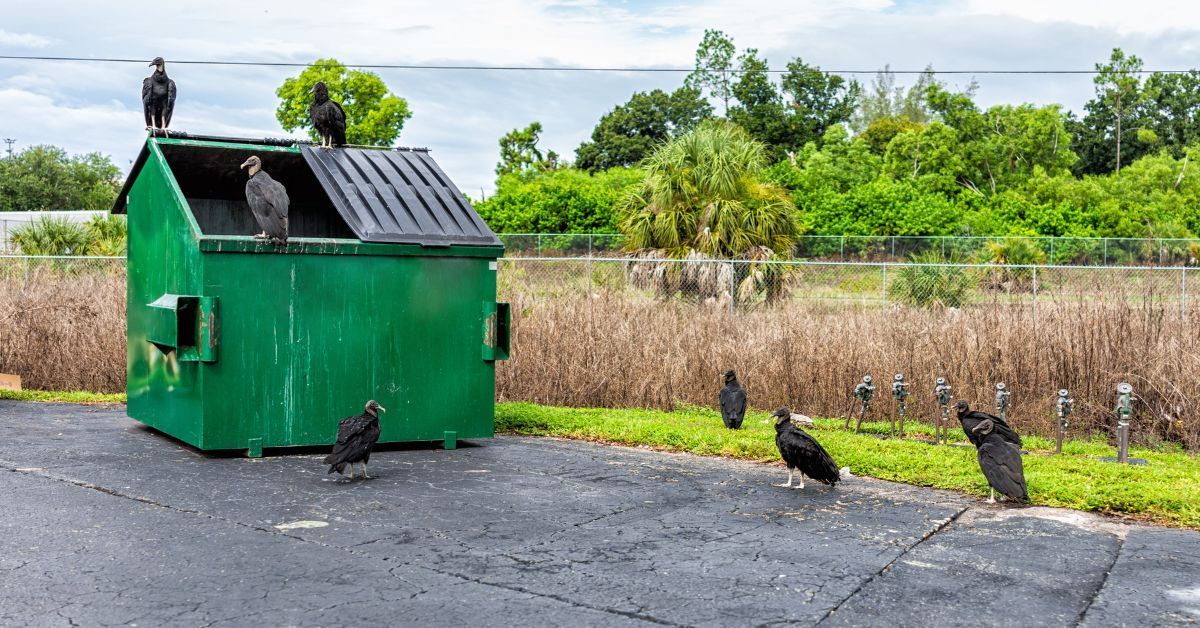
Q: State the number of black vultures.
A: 8